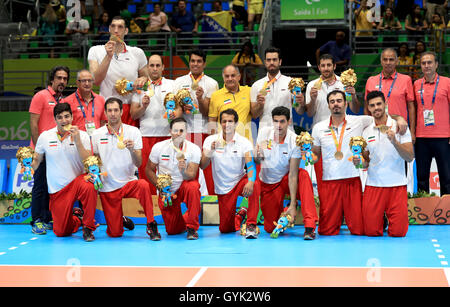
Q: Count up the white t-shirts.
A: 12